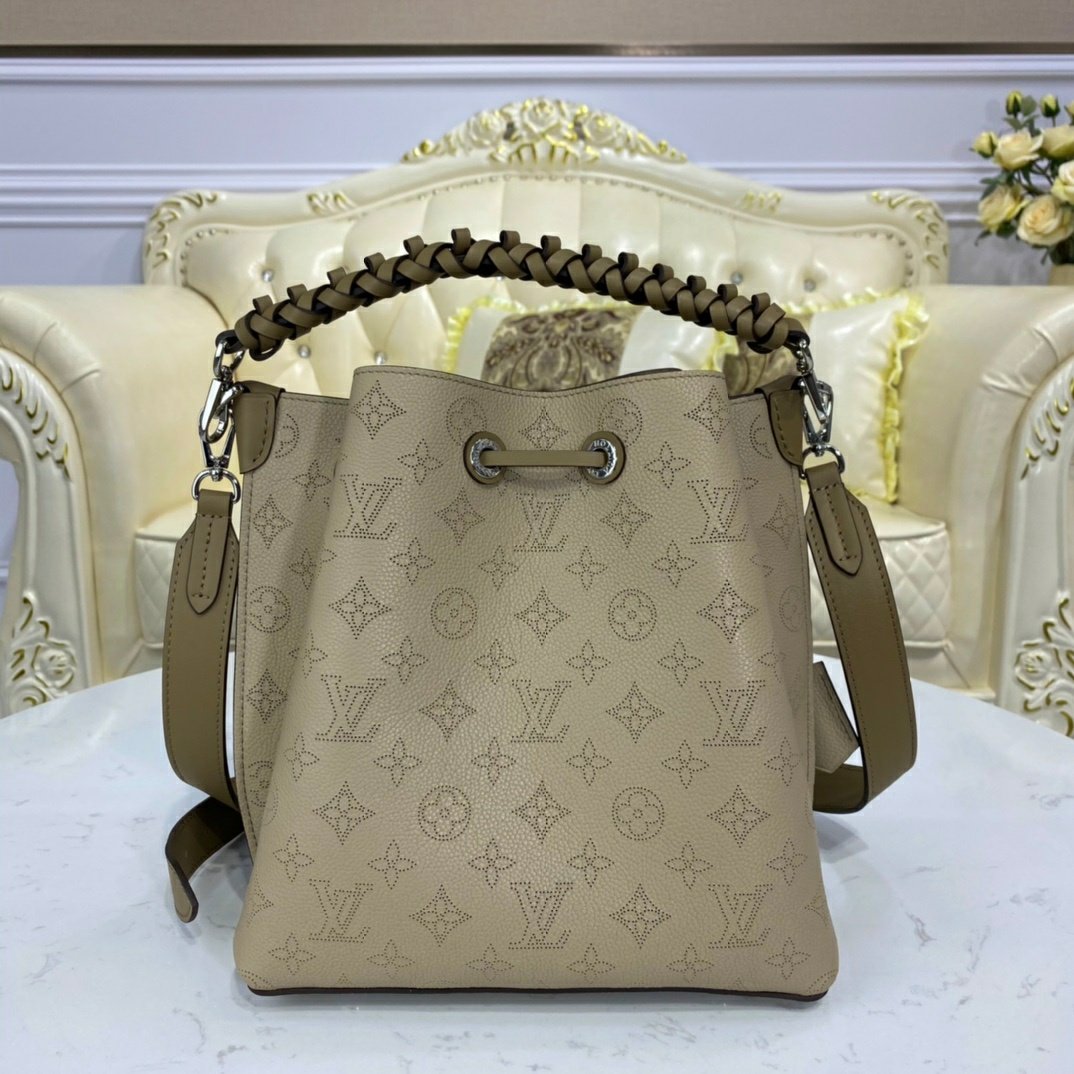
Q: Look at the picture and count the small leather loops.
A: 14